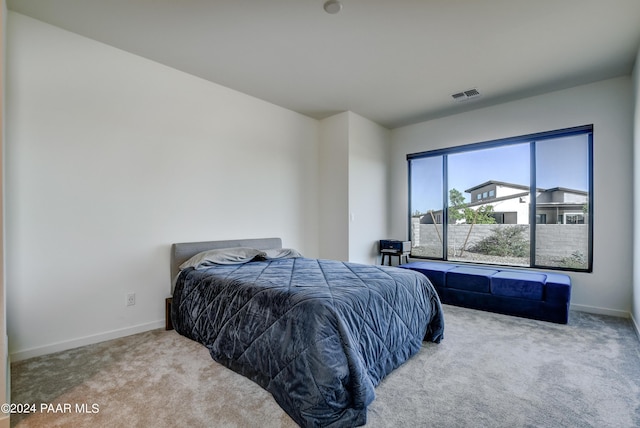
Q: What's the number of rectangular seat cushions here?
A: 3